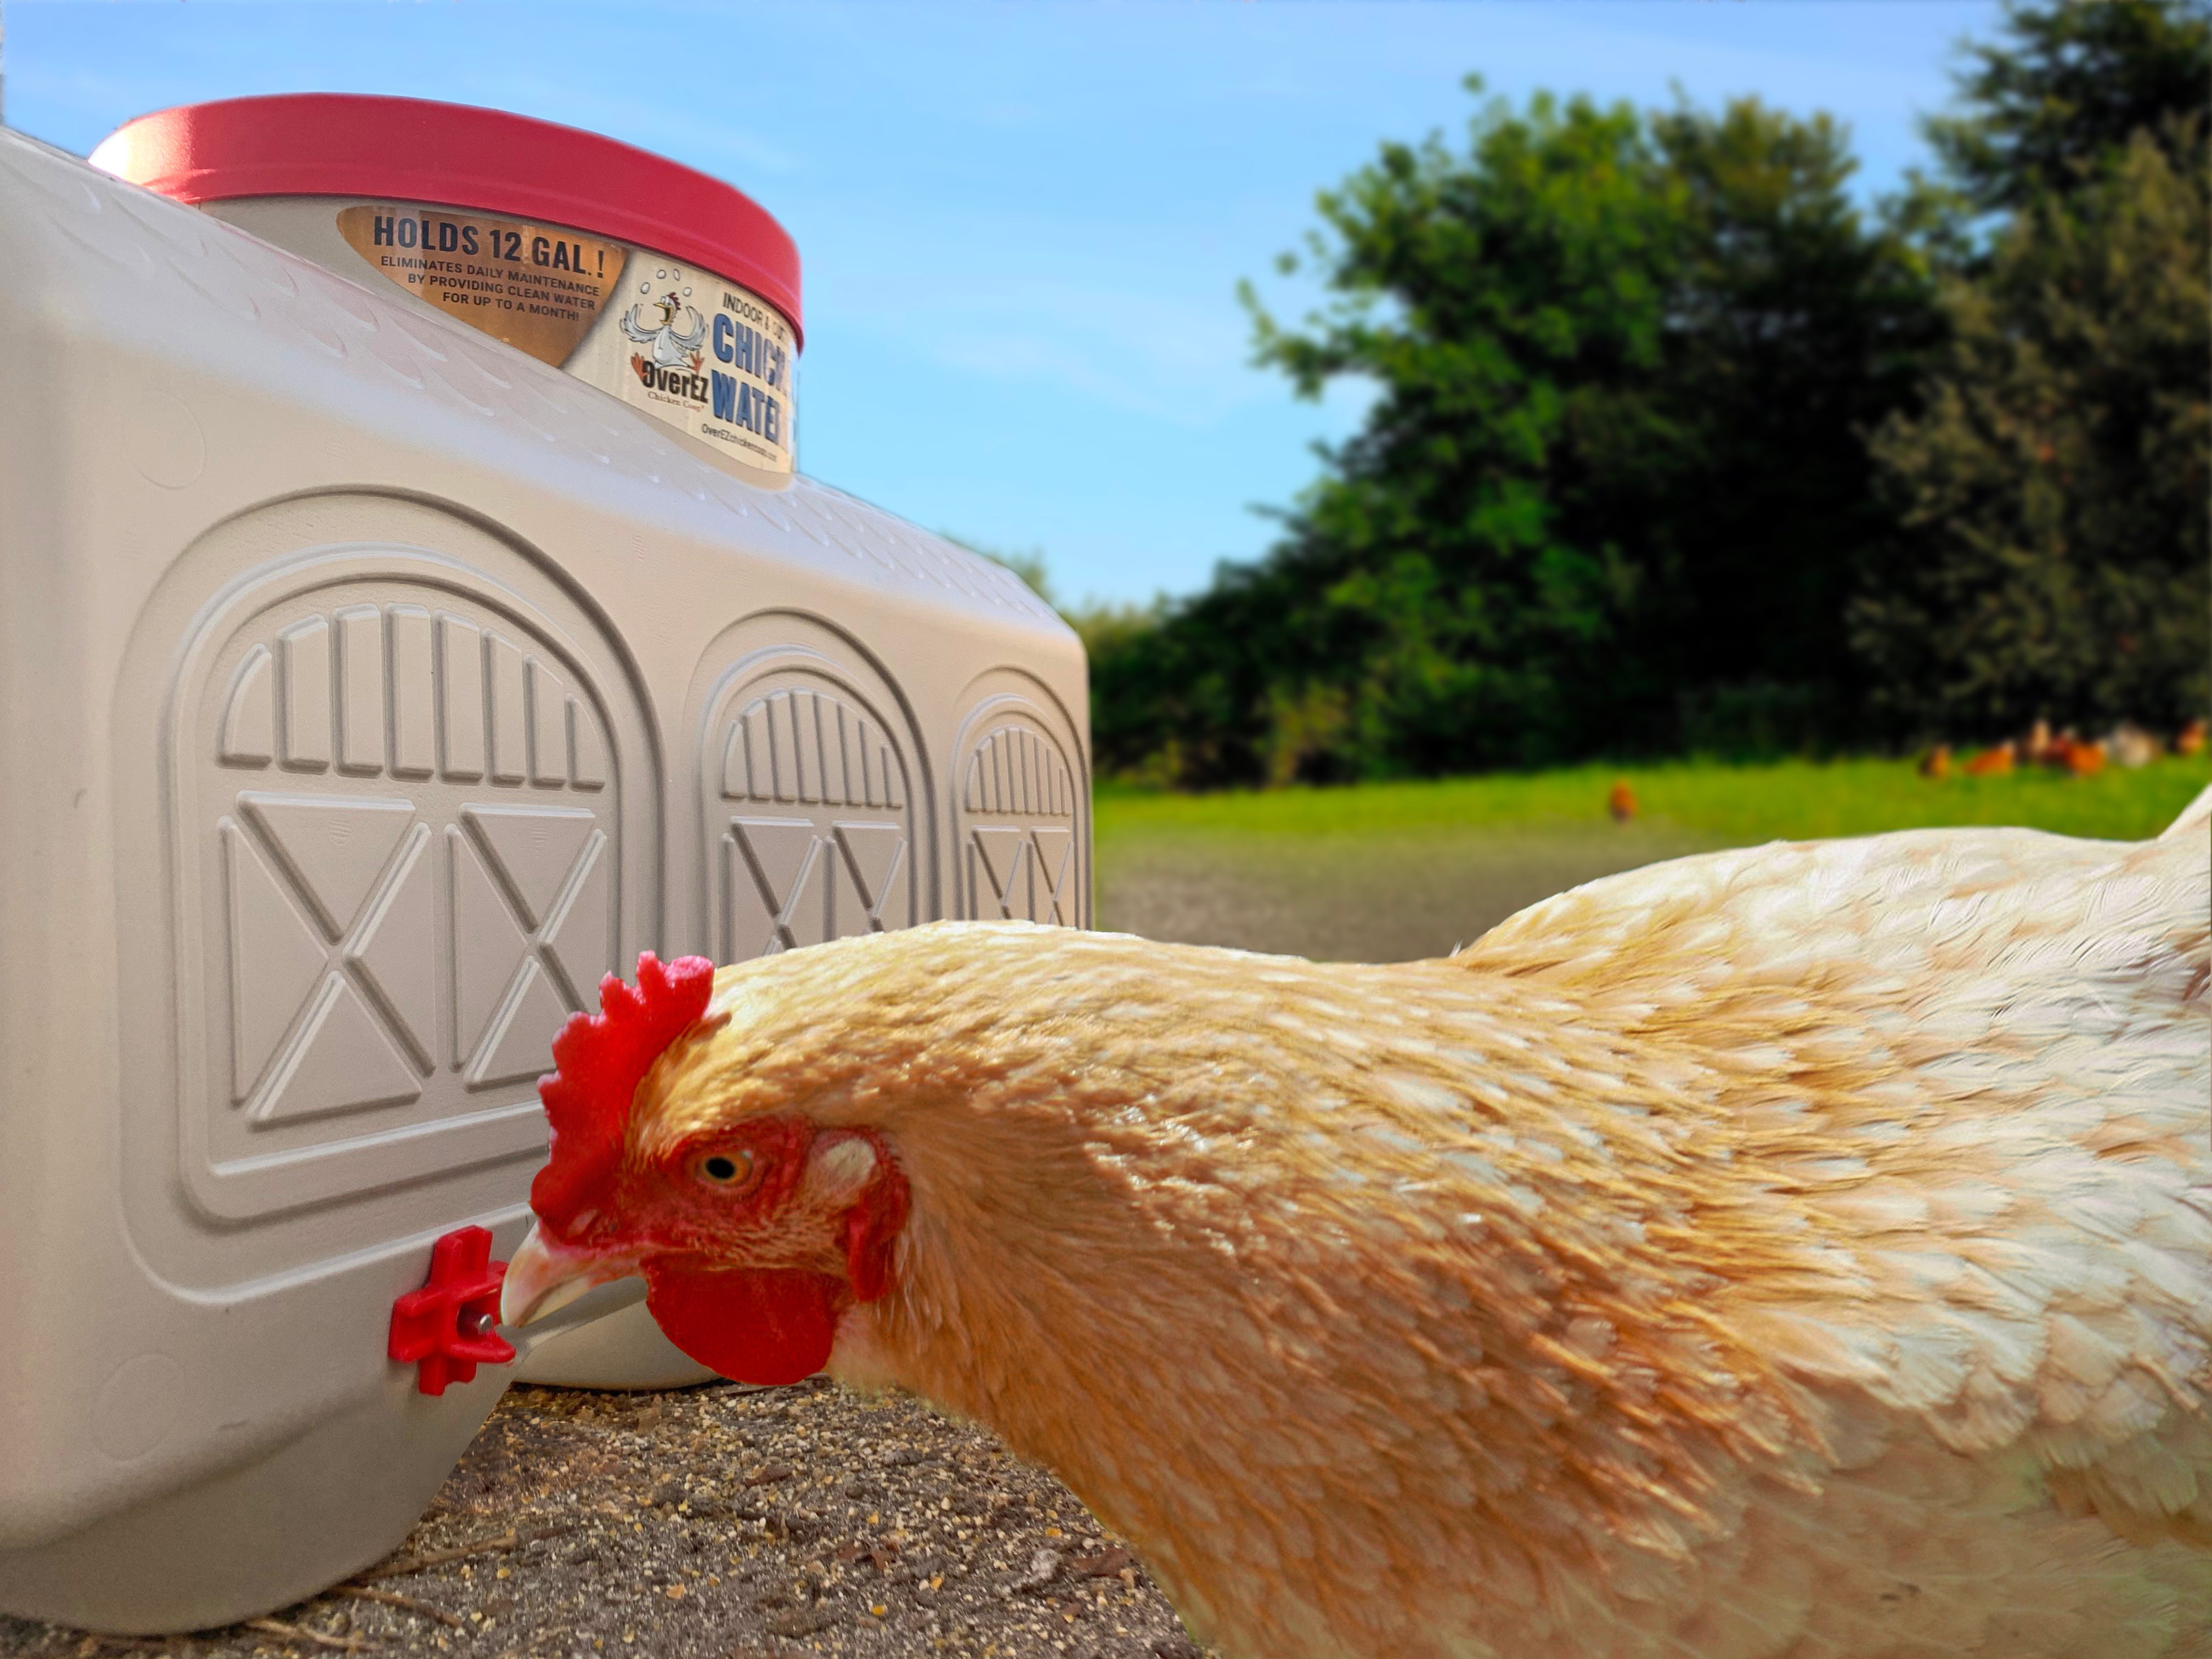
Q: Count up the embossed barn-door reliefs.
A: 3